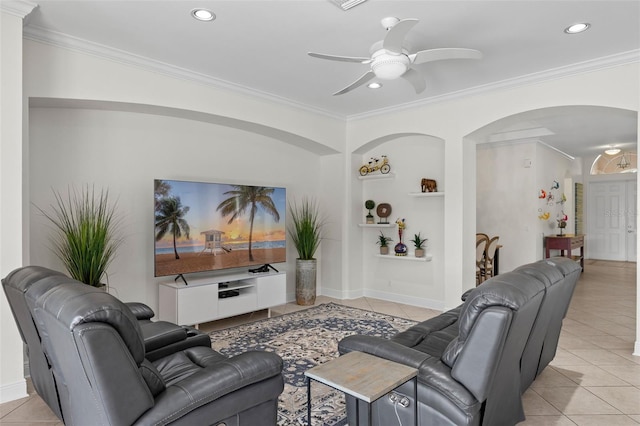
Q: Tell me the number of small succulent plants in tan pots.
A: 2